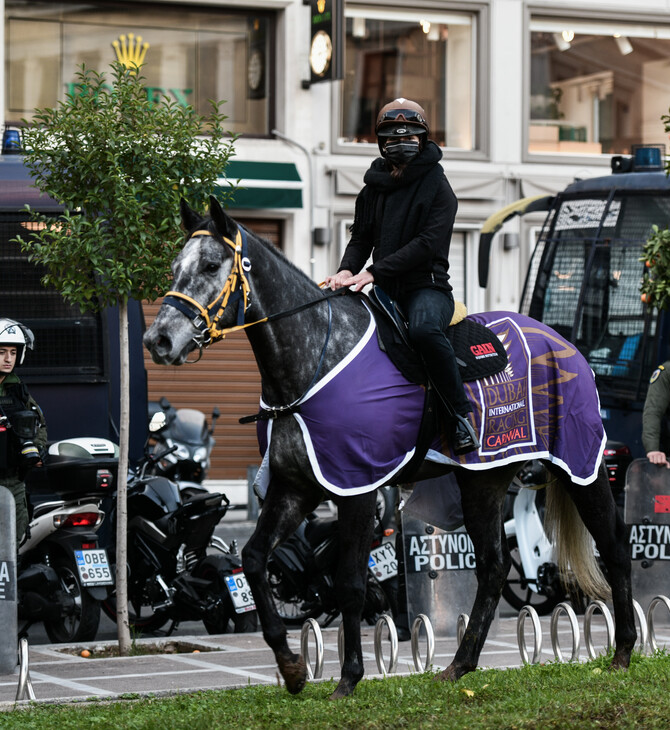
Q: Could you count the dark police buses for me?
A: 2